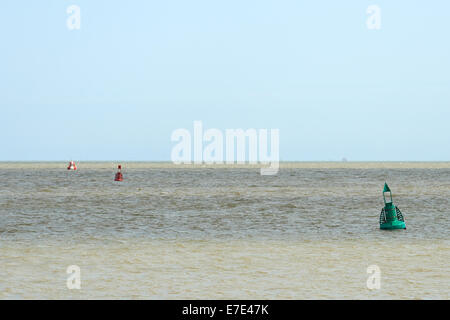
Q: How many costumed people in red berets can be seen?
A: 0